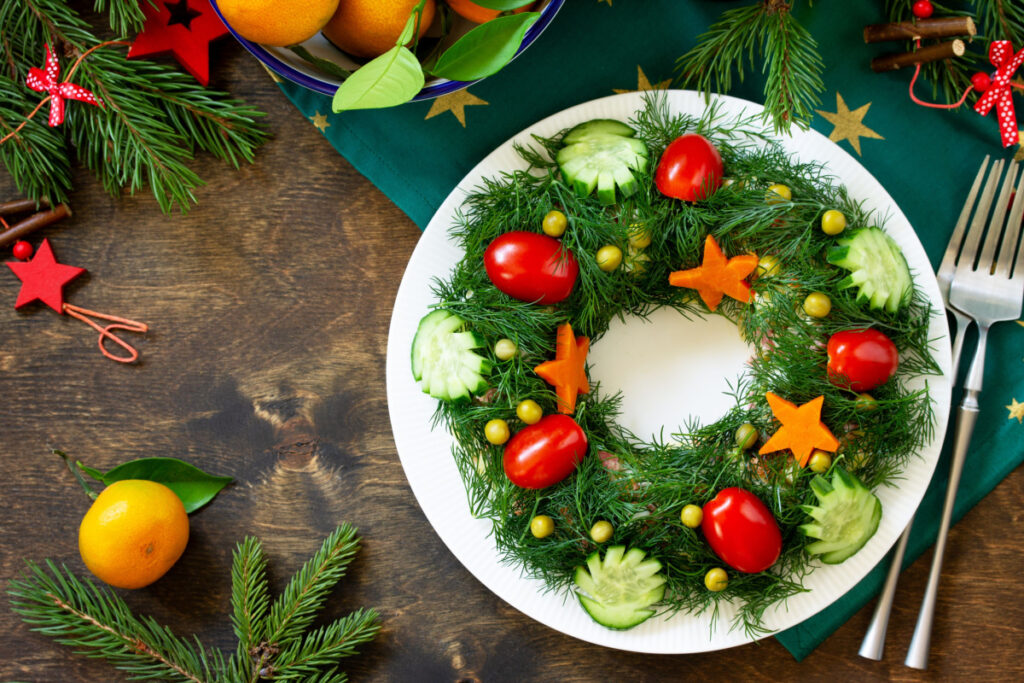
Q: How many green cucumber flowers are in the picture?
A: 5